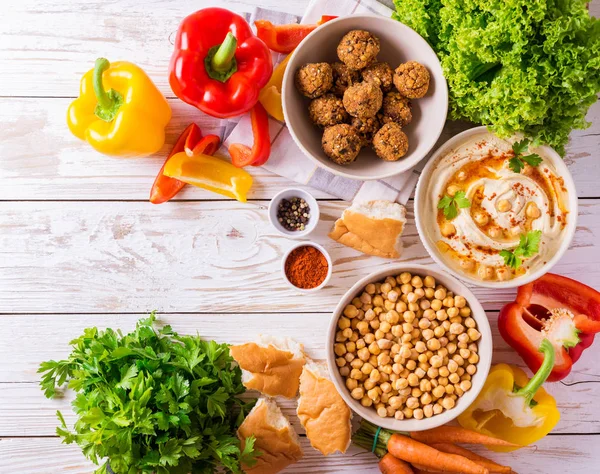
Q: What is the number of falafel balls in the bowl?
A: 11